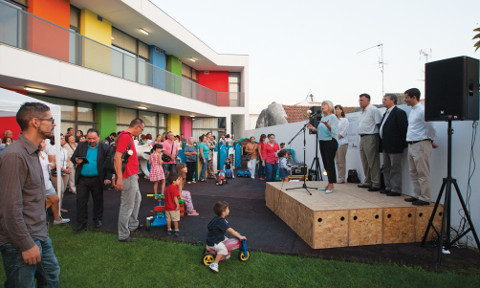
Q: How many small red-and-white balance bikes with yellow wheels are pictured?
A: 1